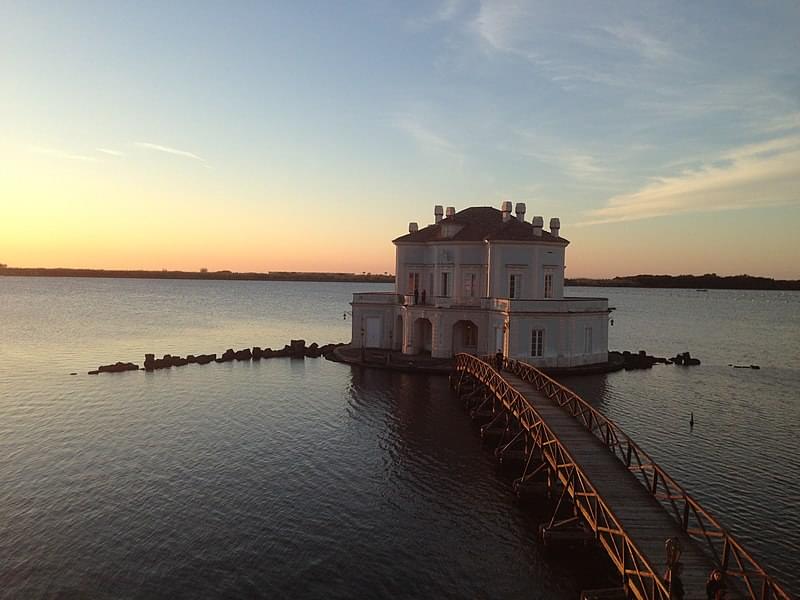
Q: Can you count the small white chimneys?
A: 7